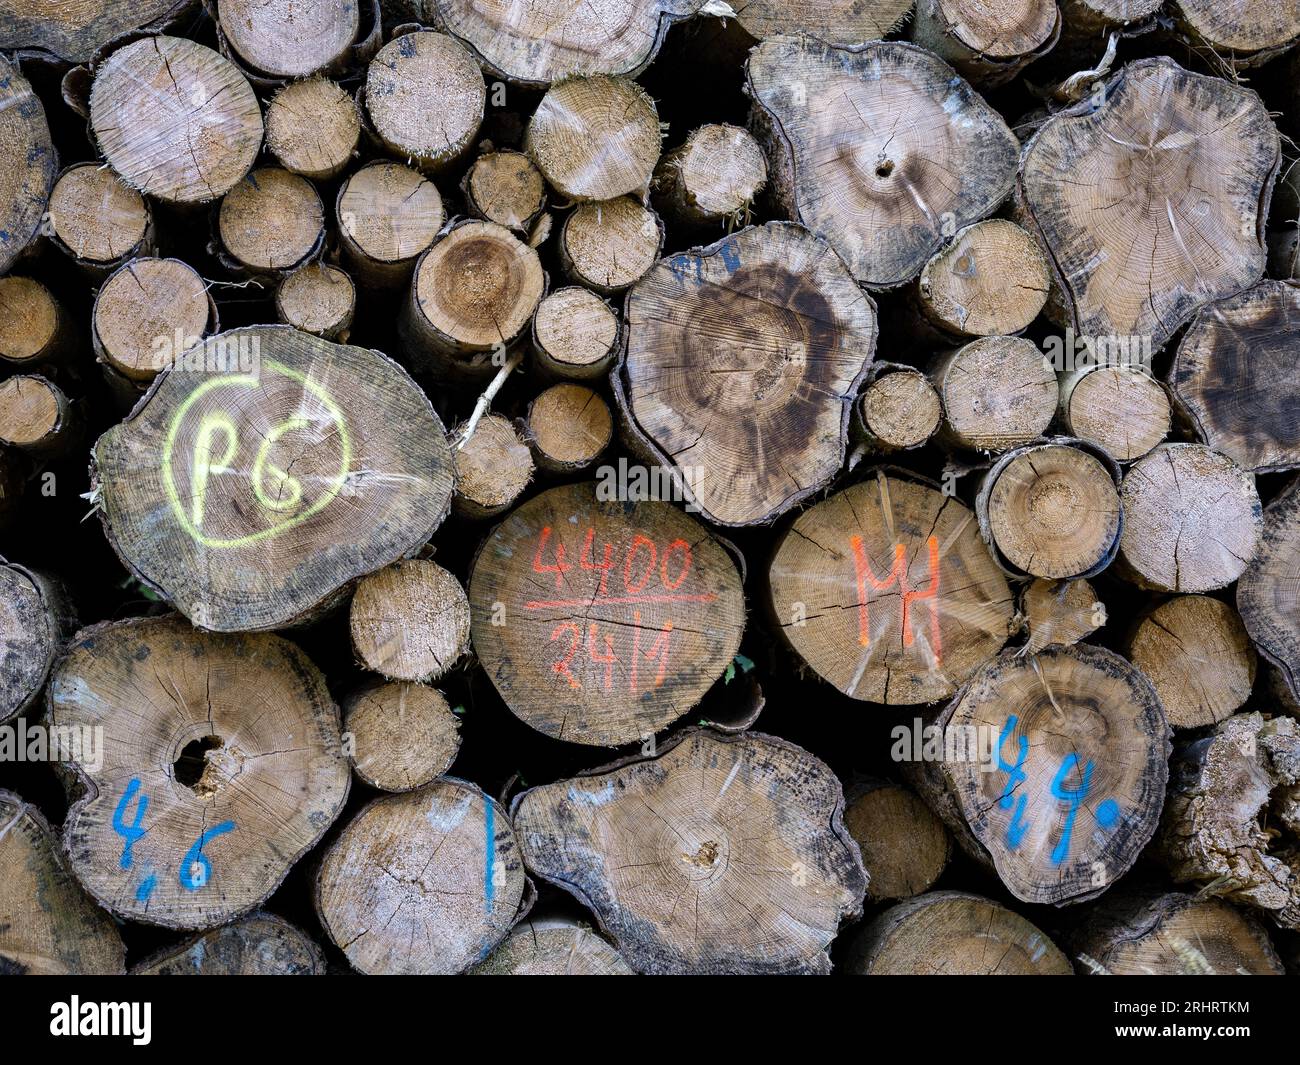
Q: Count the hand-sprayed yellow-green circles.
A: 1